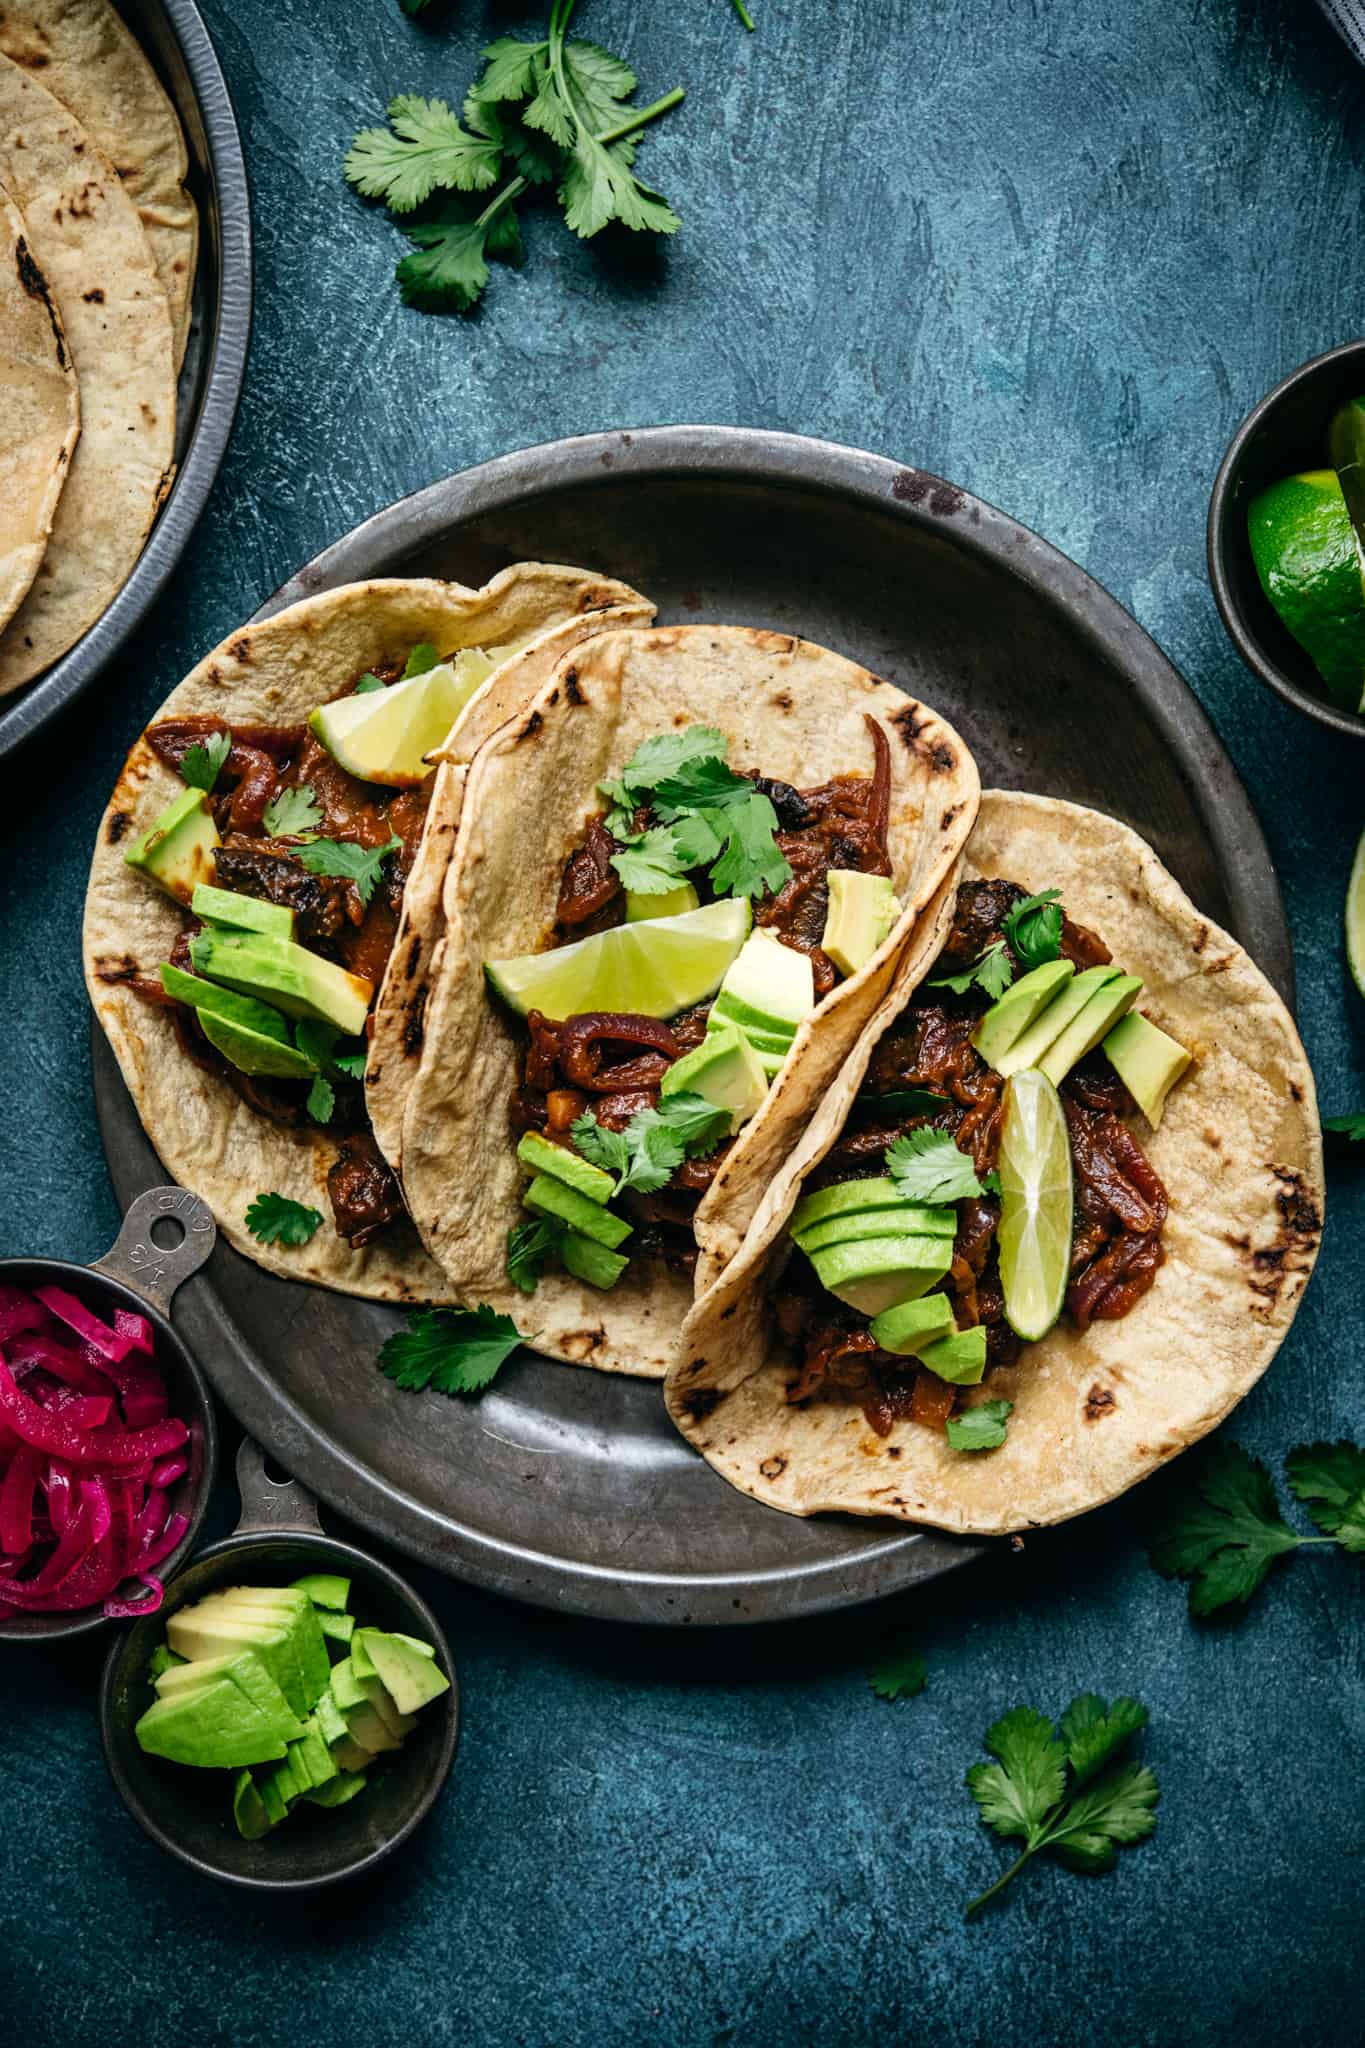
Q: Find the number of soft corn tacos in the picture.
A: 3